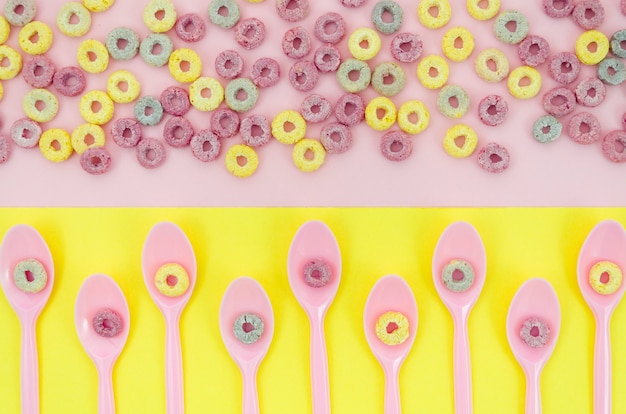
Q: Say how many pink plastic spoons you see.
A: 9